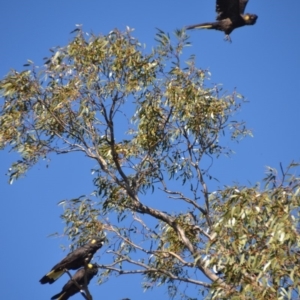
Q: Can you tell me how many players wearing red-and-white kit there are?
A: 0